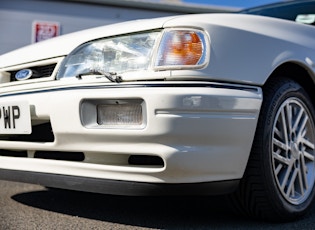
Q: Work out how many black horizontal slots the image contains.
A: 3